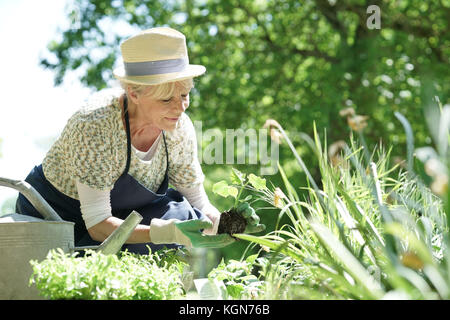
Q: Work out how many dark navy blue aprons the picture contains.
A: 1